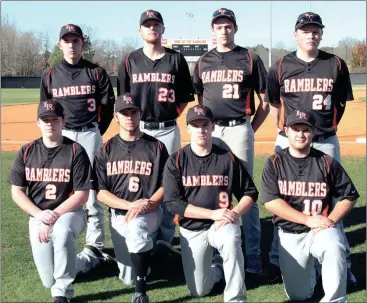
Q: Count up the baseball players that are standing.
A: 4